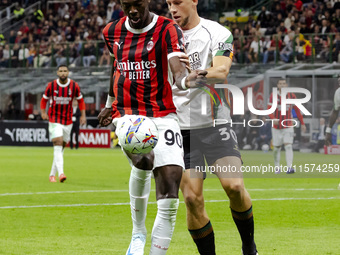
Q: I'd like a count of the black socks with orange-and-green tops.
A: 2